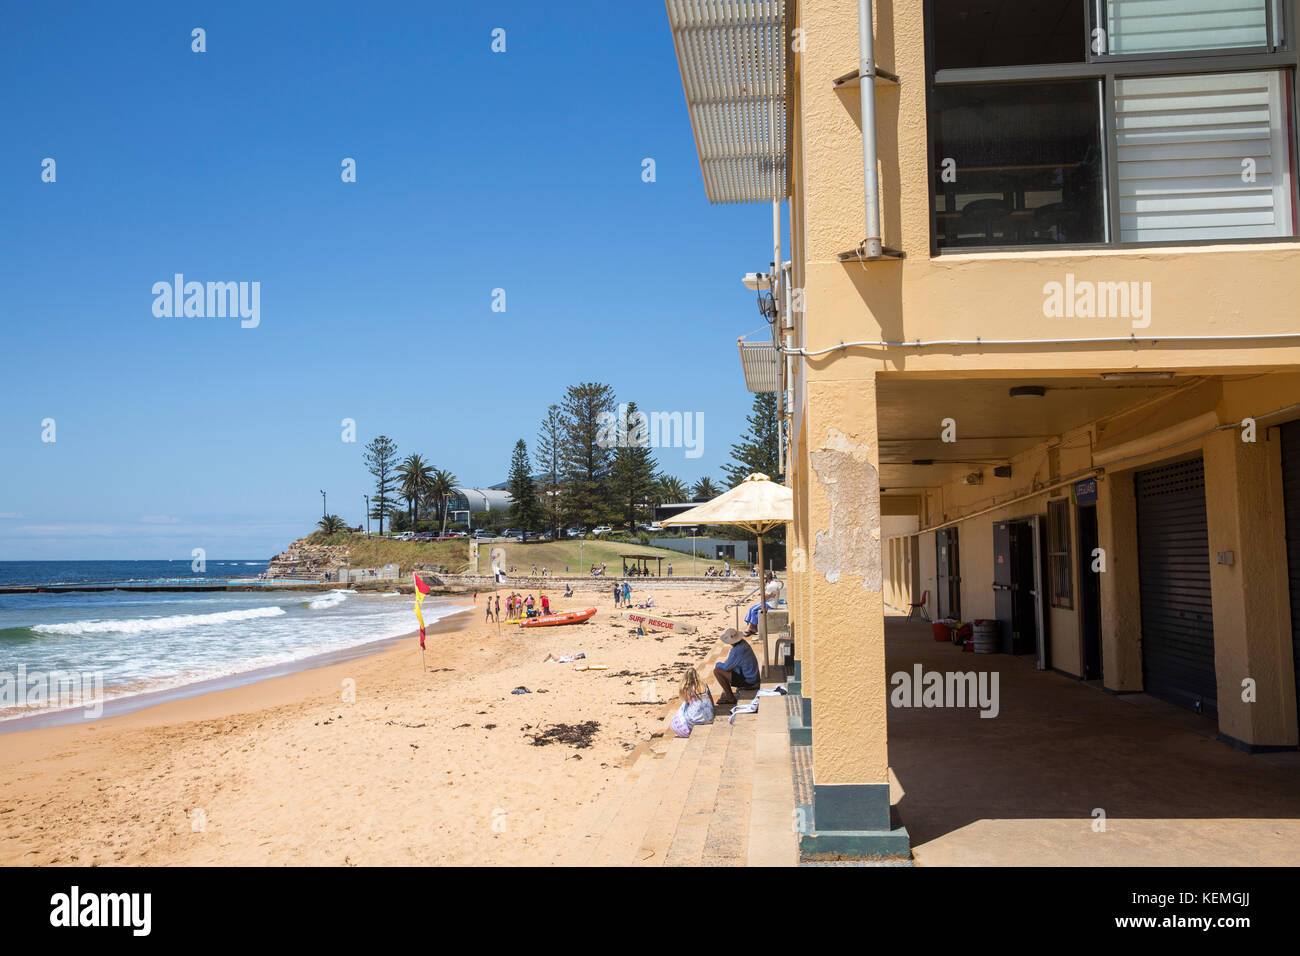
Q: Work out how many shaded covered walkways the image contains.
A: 1